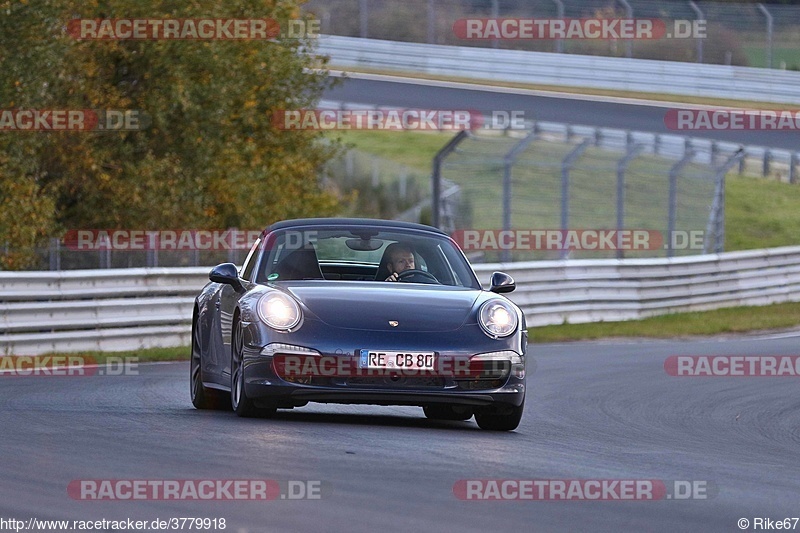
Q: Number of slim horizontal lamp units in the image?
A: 2